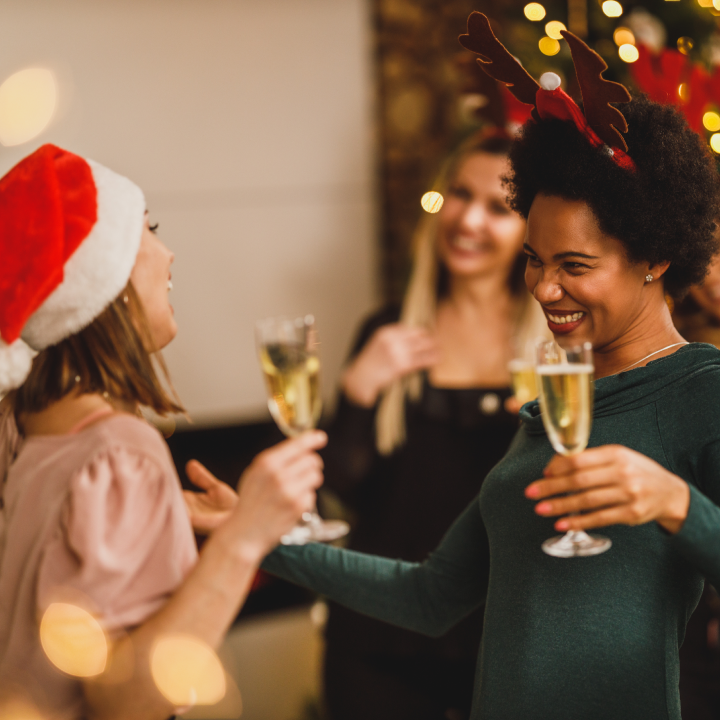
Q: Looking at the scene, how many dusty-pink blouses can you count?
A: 1